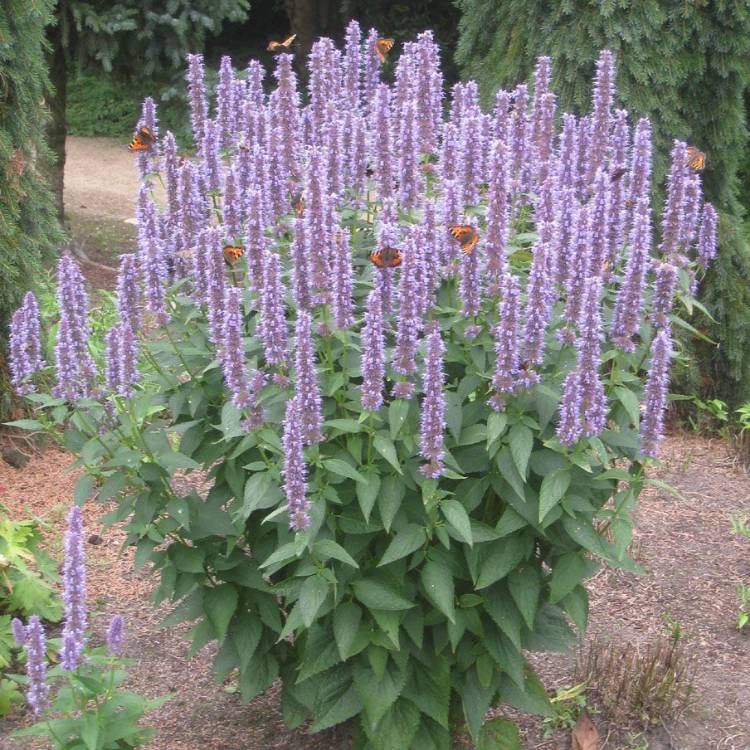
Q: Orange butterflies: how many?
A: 8